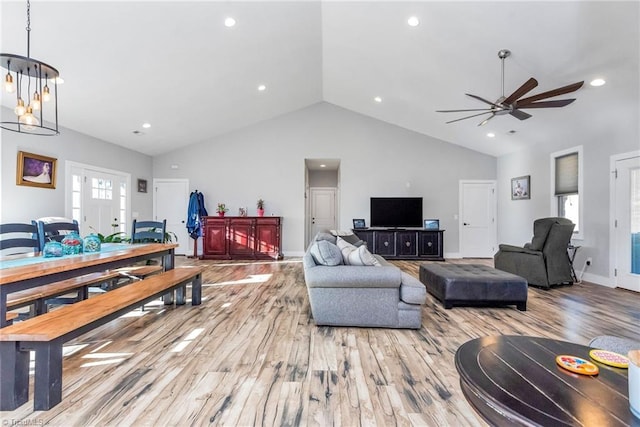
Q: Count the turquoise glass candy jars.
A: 3